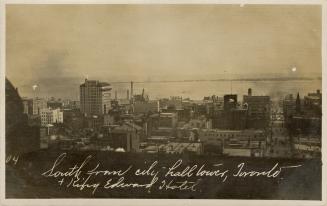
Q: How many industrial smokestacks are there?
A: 4